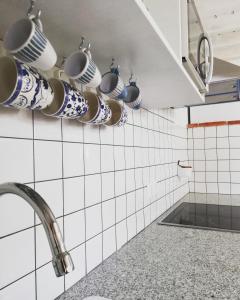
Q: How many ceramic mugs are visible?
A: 8